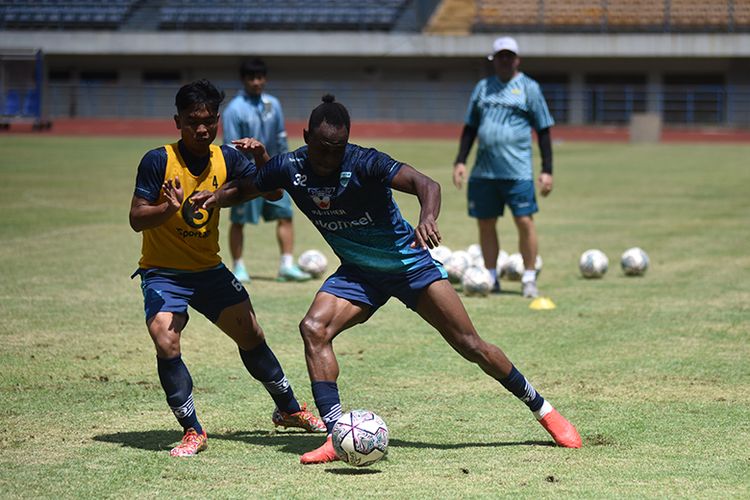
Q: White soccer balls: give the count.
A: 11